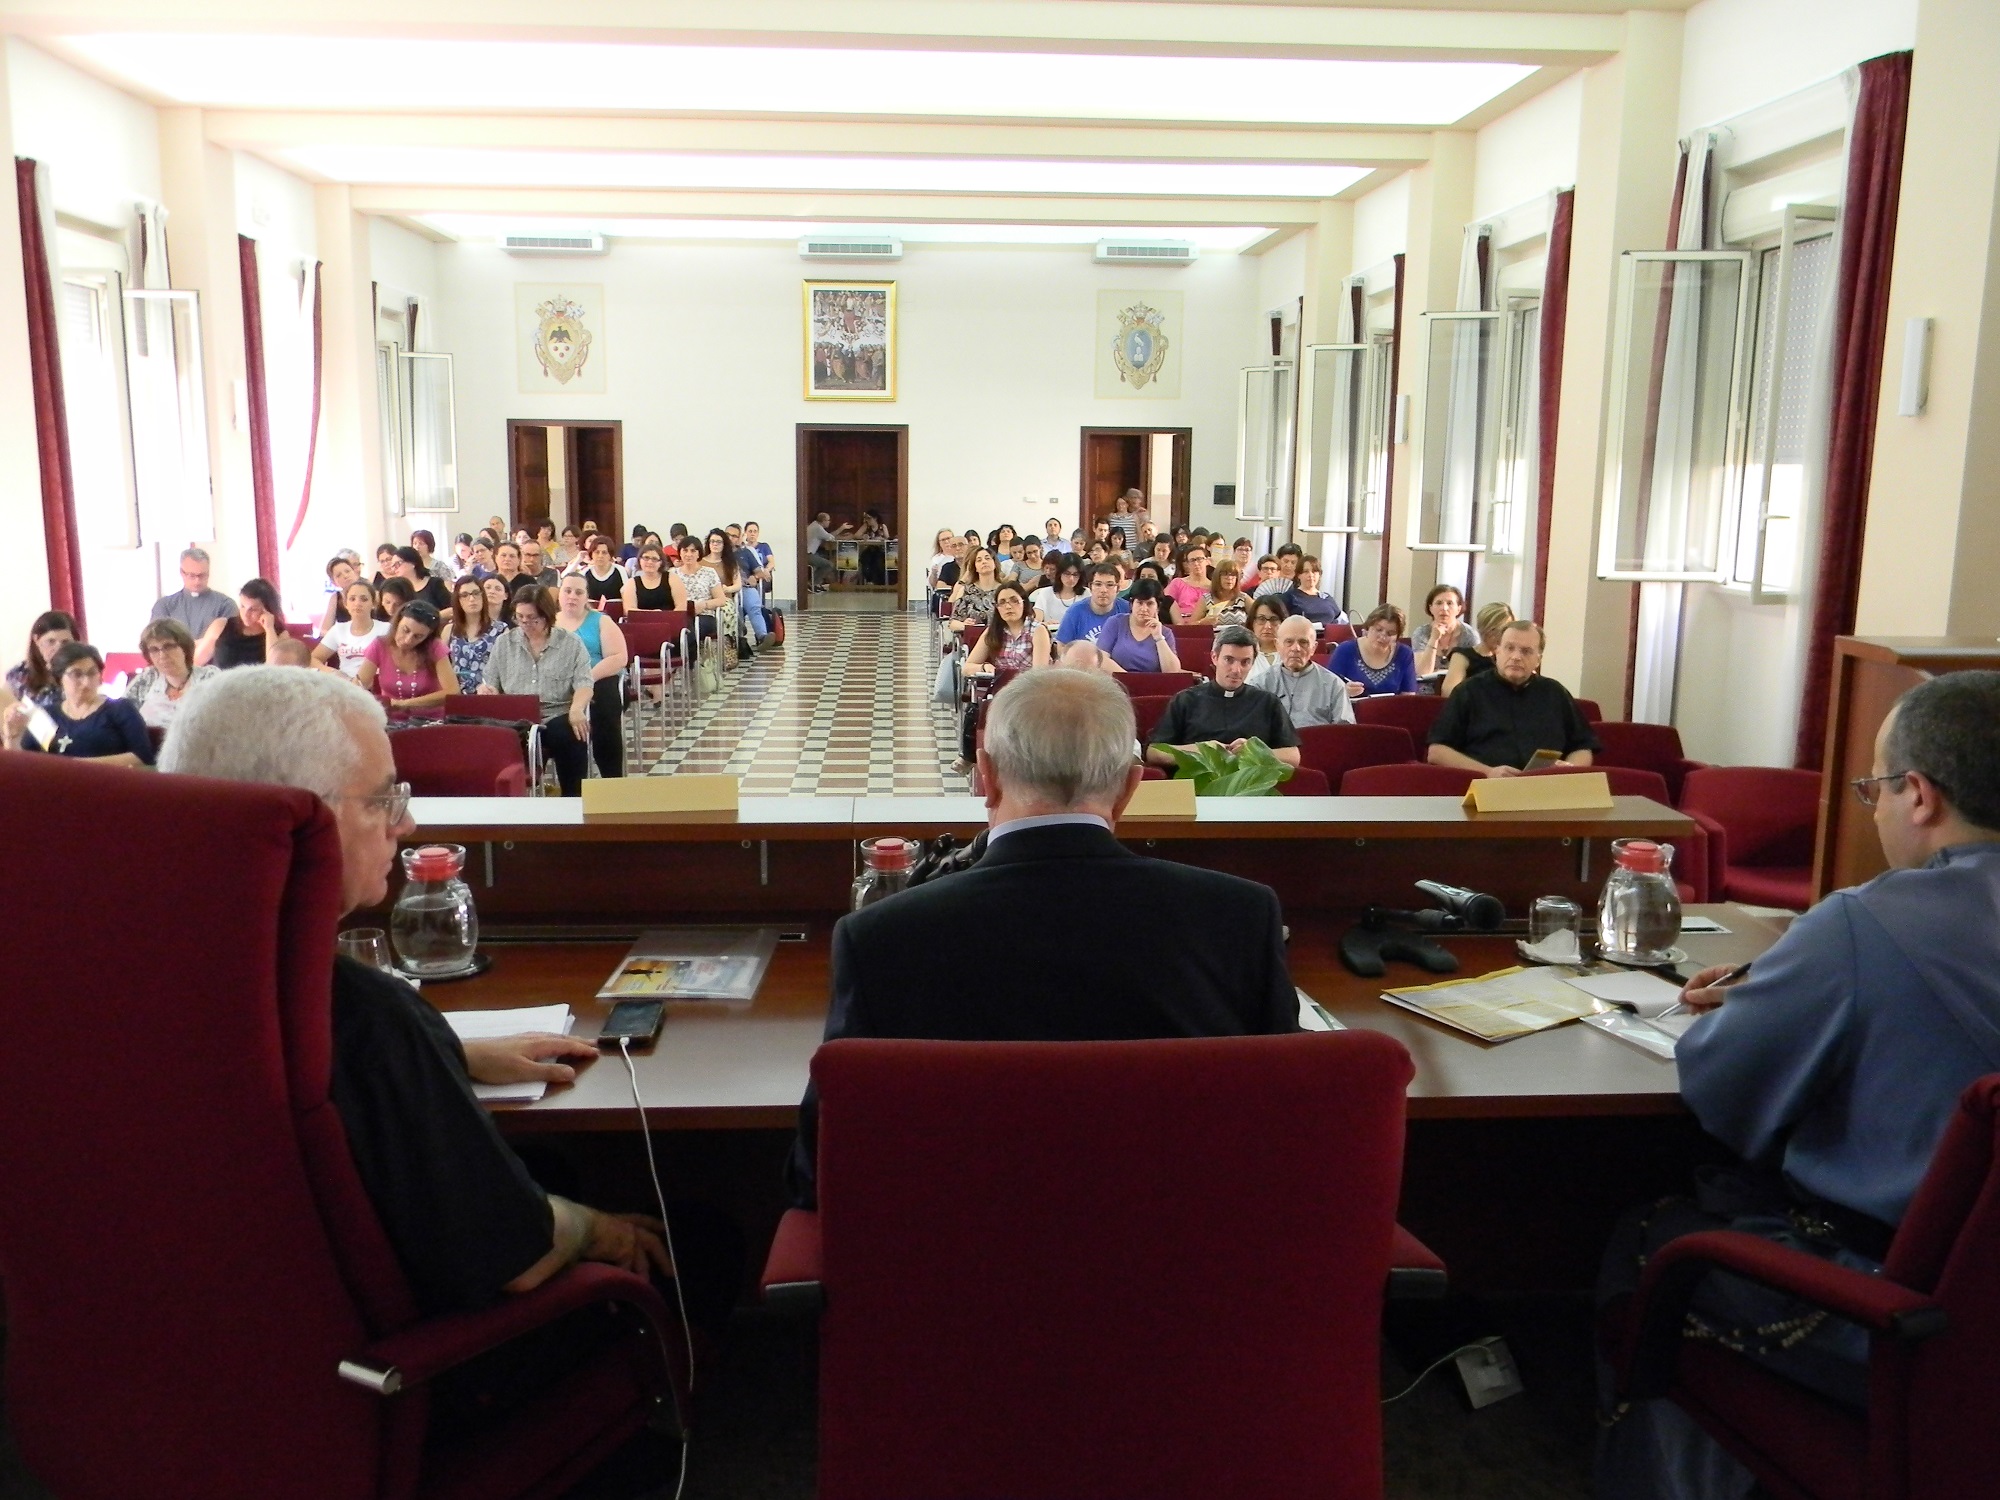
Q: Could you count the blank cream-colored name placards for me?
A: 3